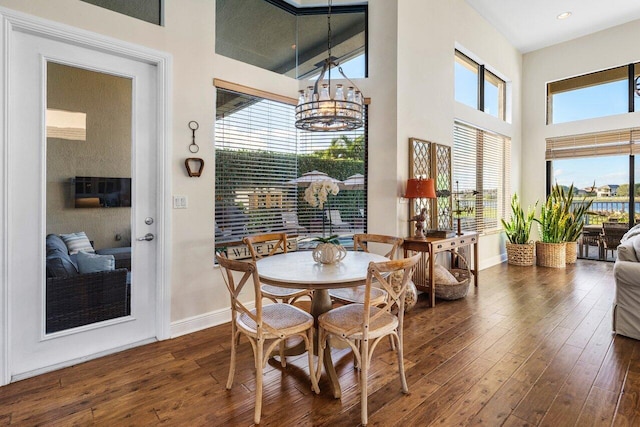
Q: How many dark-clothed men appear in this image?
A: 0